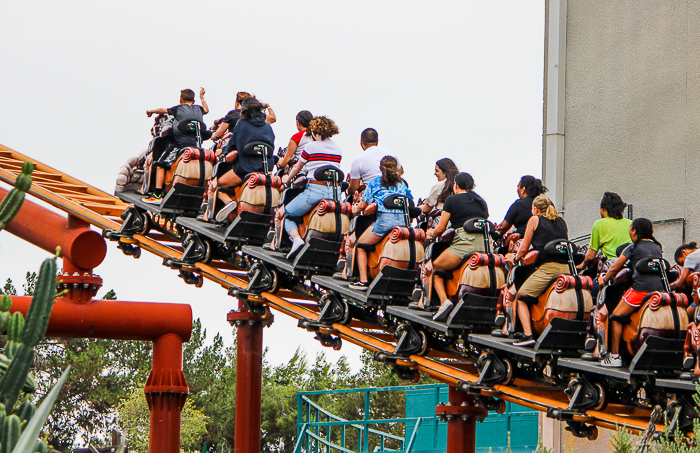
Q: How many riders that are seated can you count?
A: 14